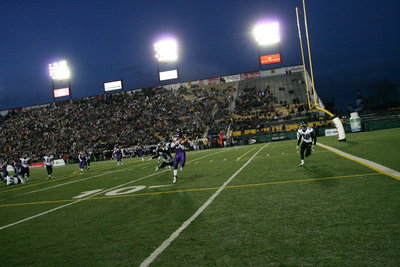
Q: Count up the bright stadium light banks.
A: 3